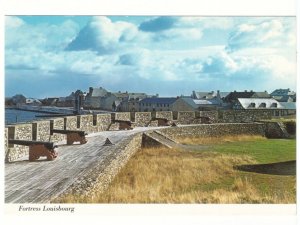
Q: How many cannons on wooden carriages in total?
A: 5